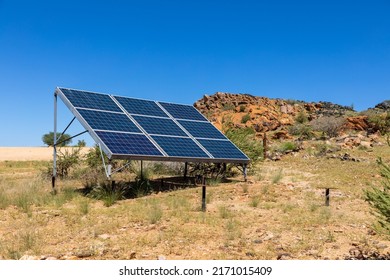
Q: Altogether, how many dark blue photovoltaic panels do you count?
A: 9